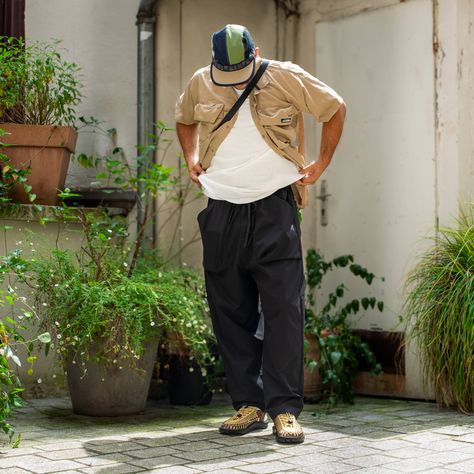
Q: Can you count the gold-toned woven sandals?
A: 2